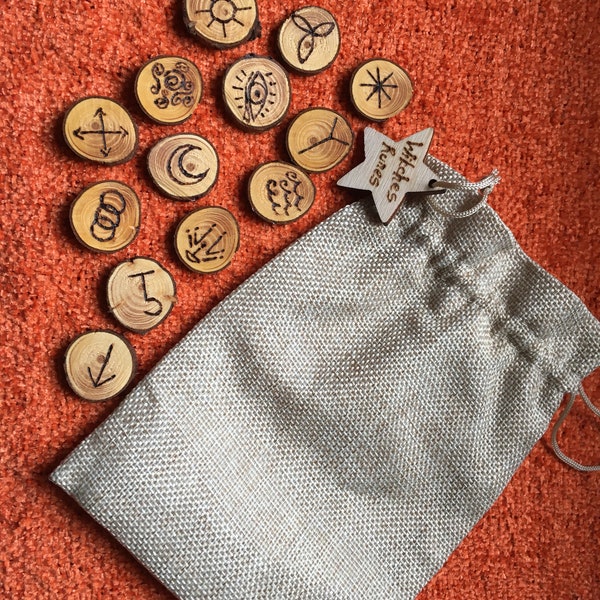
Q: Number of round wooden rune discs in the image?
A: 13